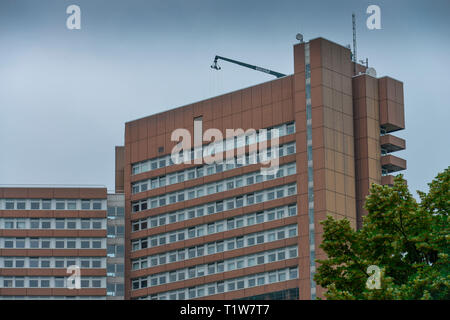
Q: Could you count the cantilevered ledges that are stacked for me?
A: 3